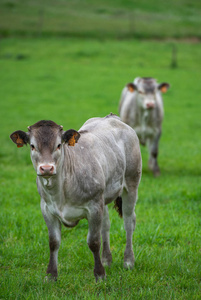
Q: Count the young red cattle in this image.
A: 0